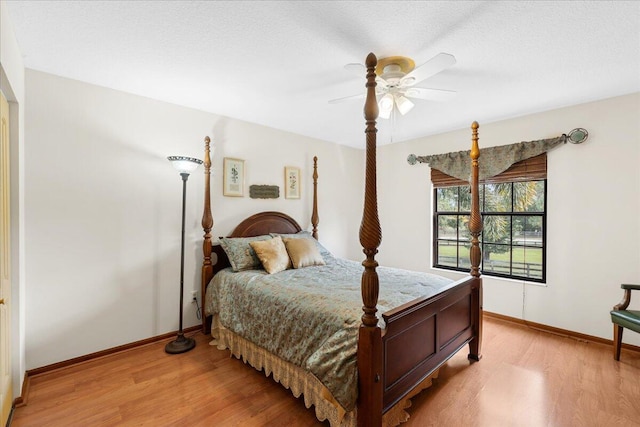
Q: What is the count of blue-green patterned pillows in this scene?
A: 2